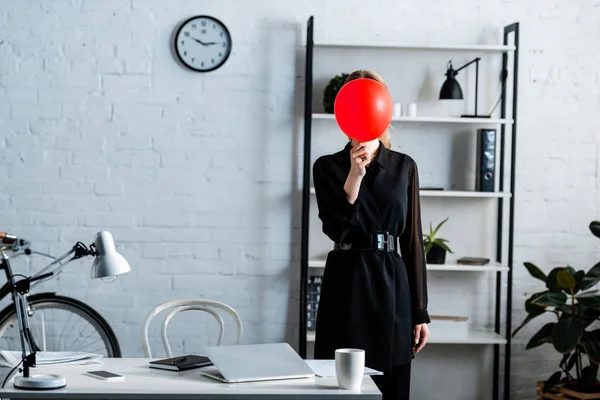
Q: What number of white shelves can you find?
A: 5